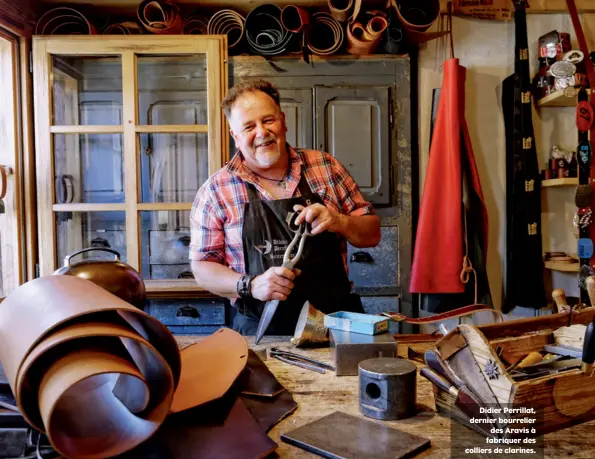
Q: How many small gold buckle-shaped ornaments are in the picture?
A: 5